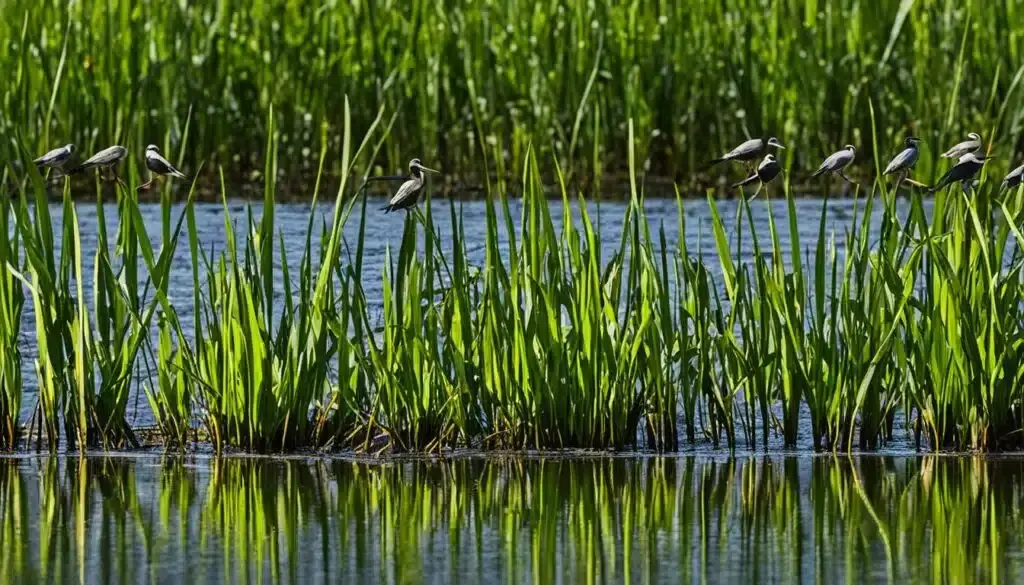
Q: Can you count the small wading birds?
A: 11